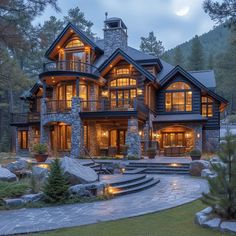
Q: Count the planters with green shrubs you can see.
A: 3